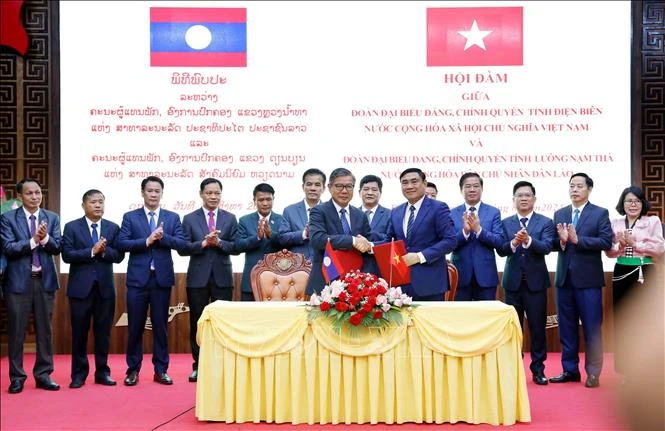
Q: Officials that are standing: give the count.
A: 14